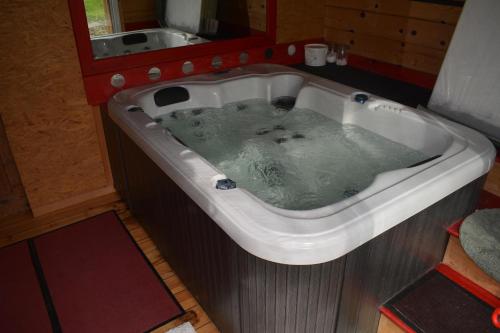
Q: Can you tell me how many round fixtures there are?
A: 7